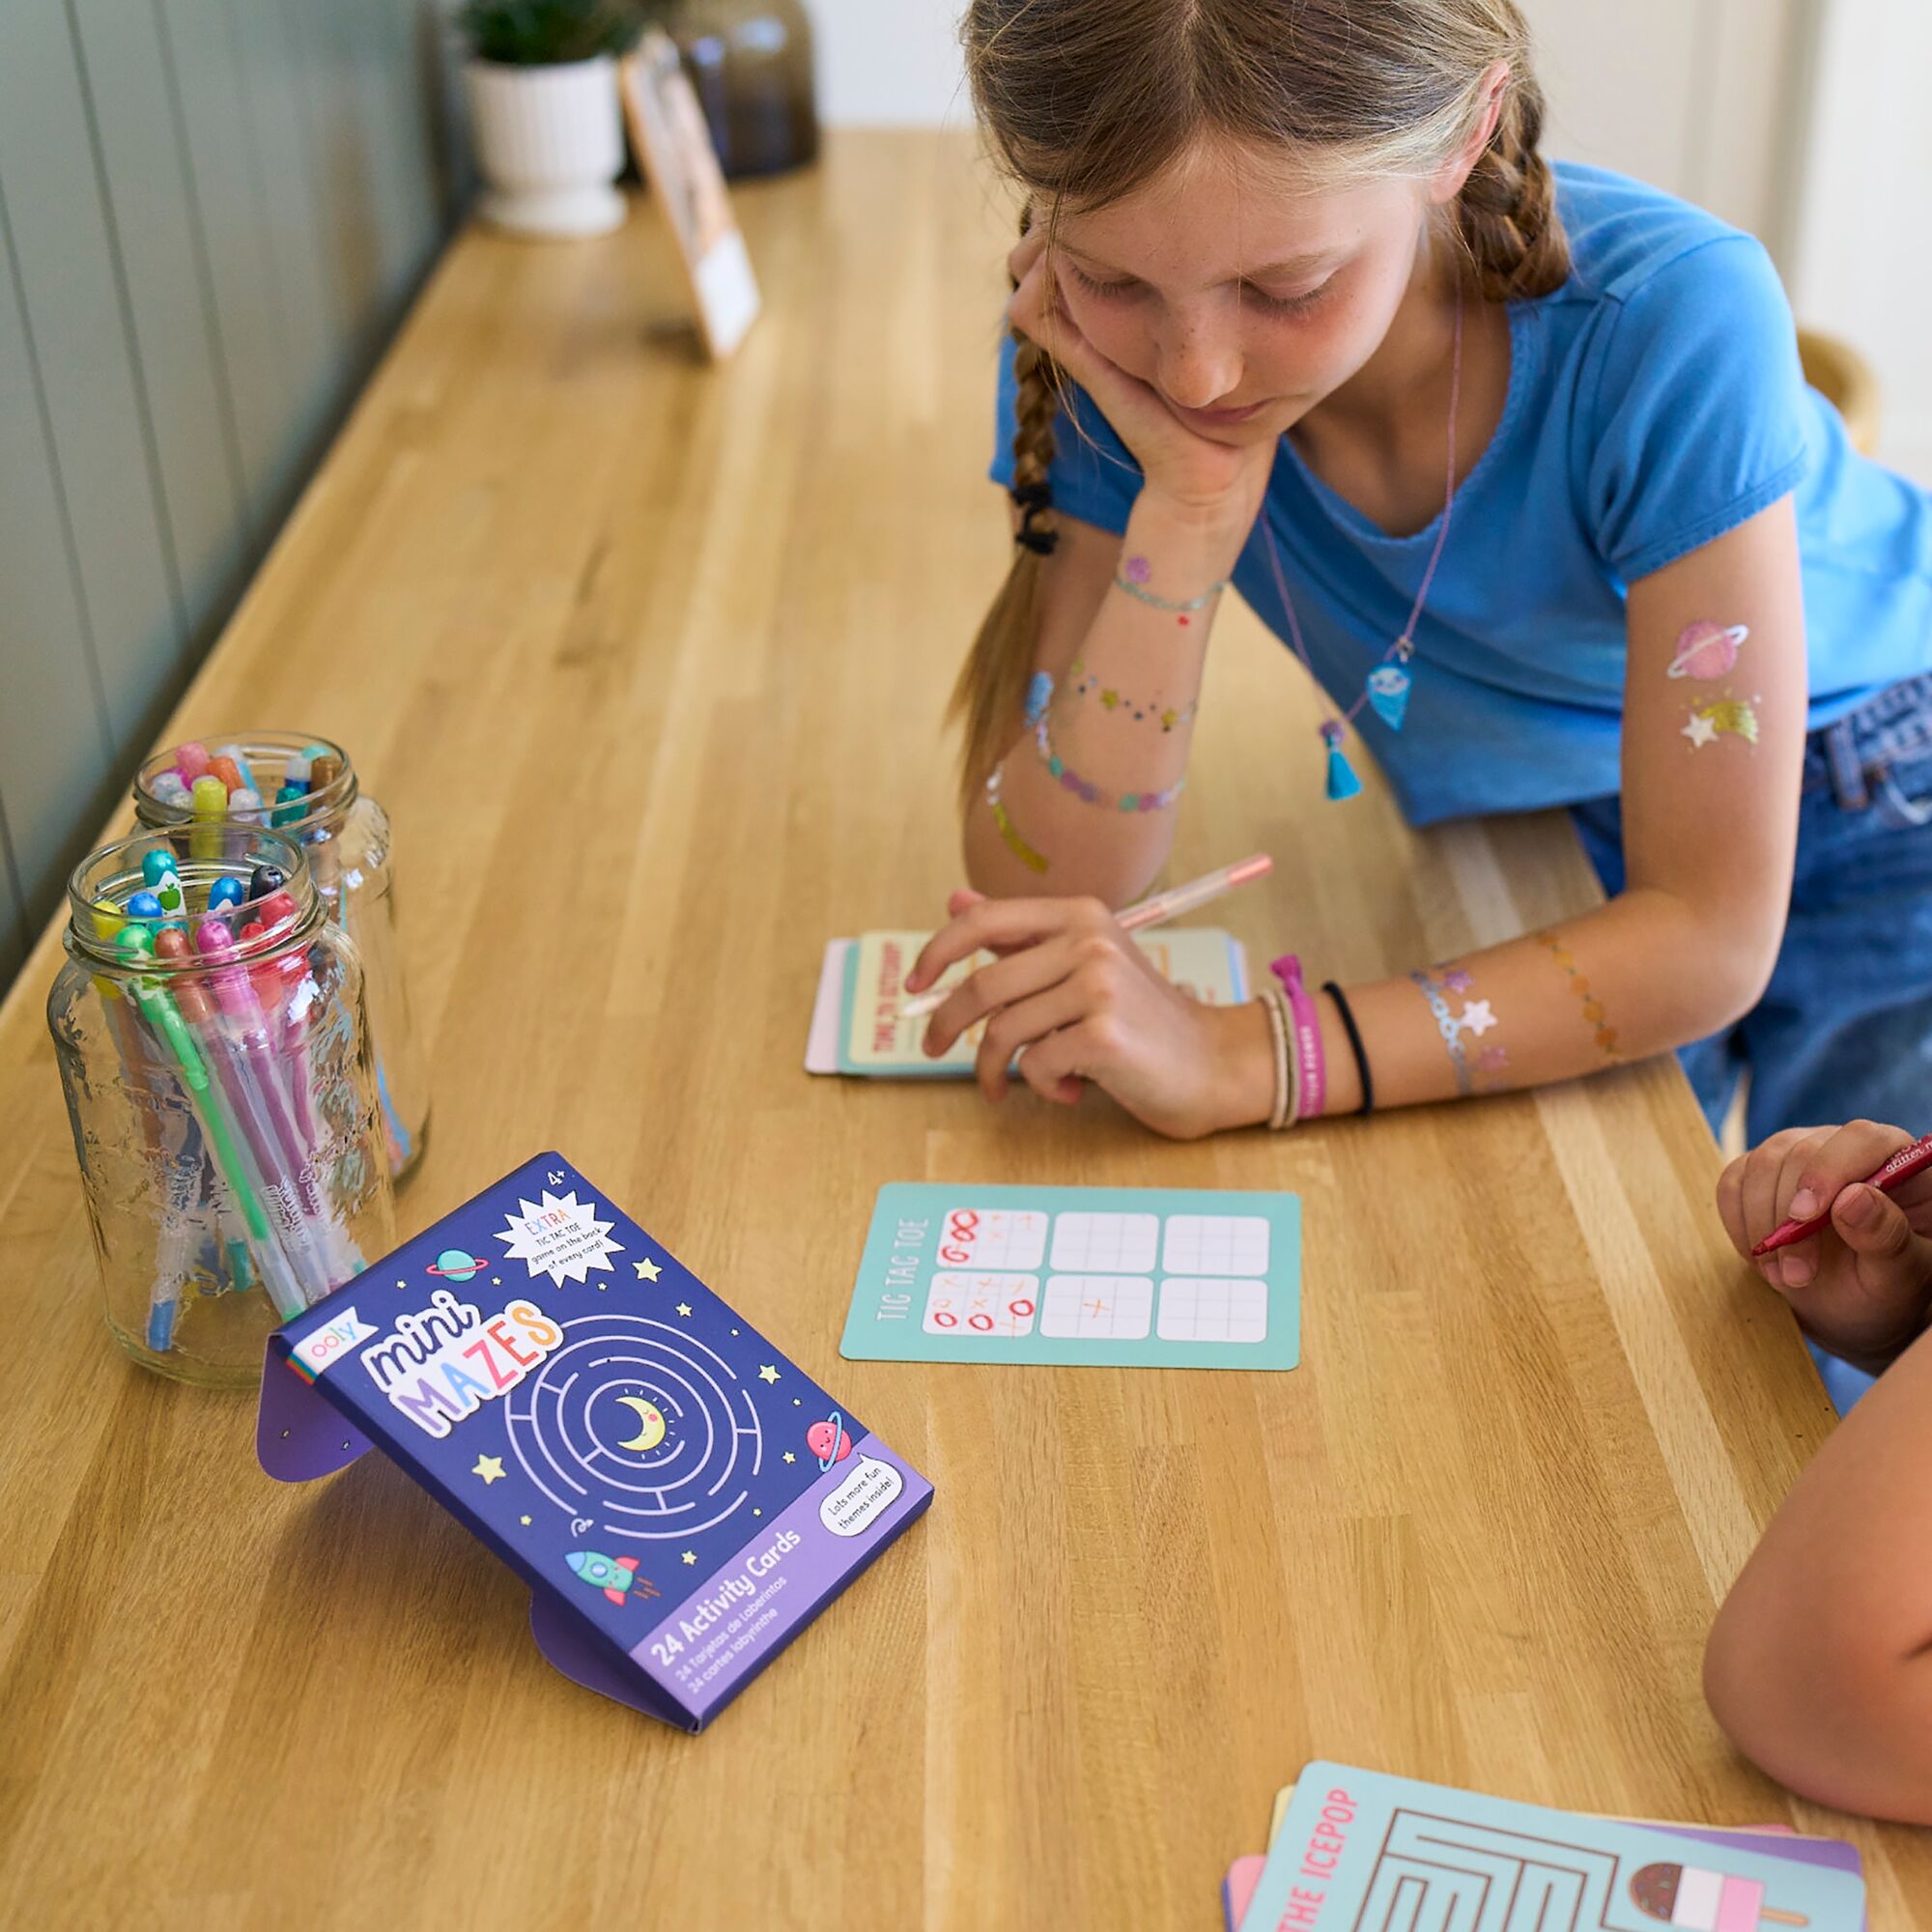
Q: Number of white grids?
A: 6